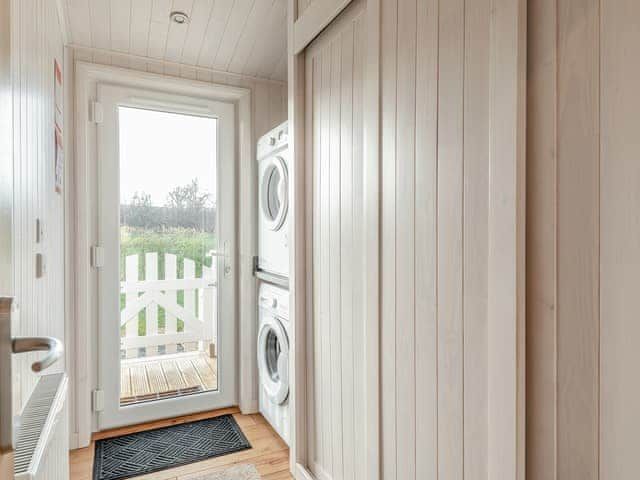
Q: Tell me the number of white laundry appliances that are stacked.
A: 2